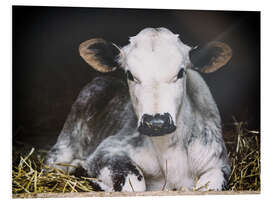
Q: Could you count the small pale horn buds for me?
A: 2